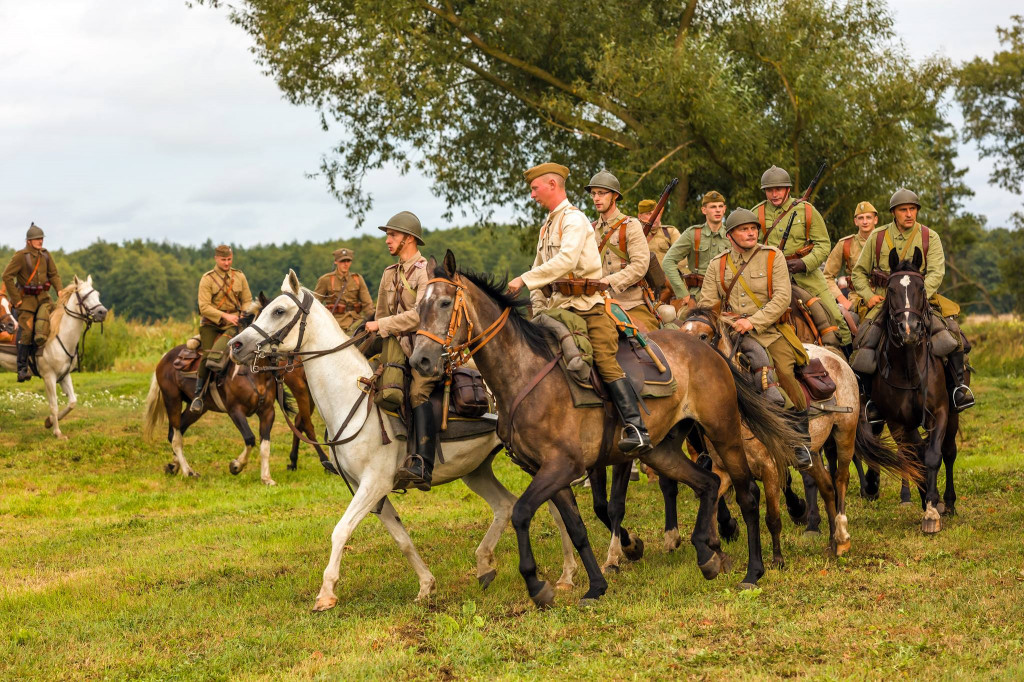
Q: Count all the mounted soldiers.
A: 12